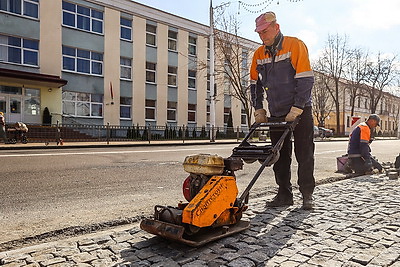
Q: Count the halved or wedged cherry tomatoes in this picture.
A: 0